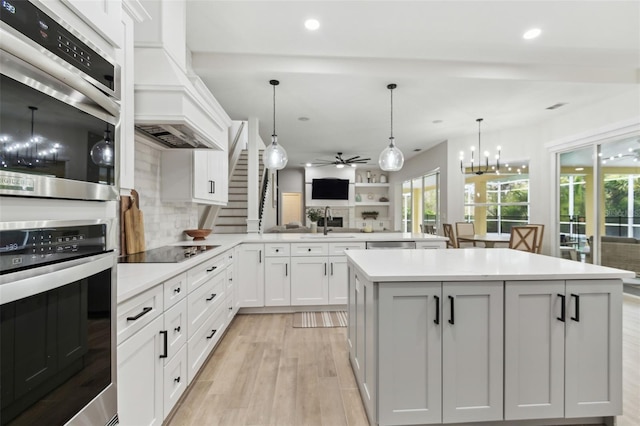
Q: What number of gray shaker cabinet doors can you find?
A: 4